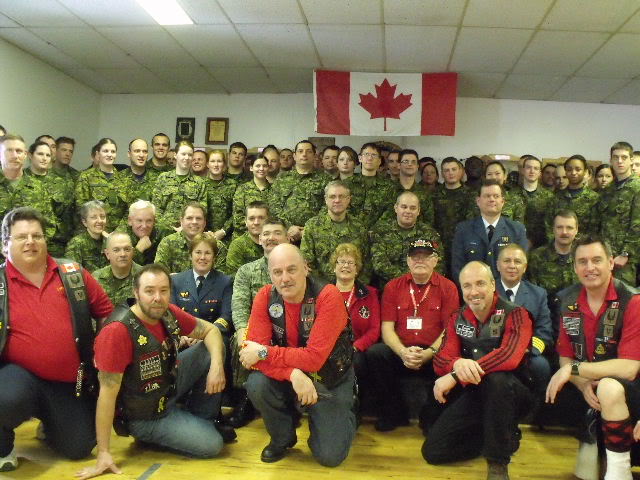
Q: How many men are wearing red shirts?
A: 6